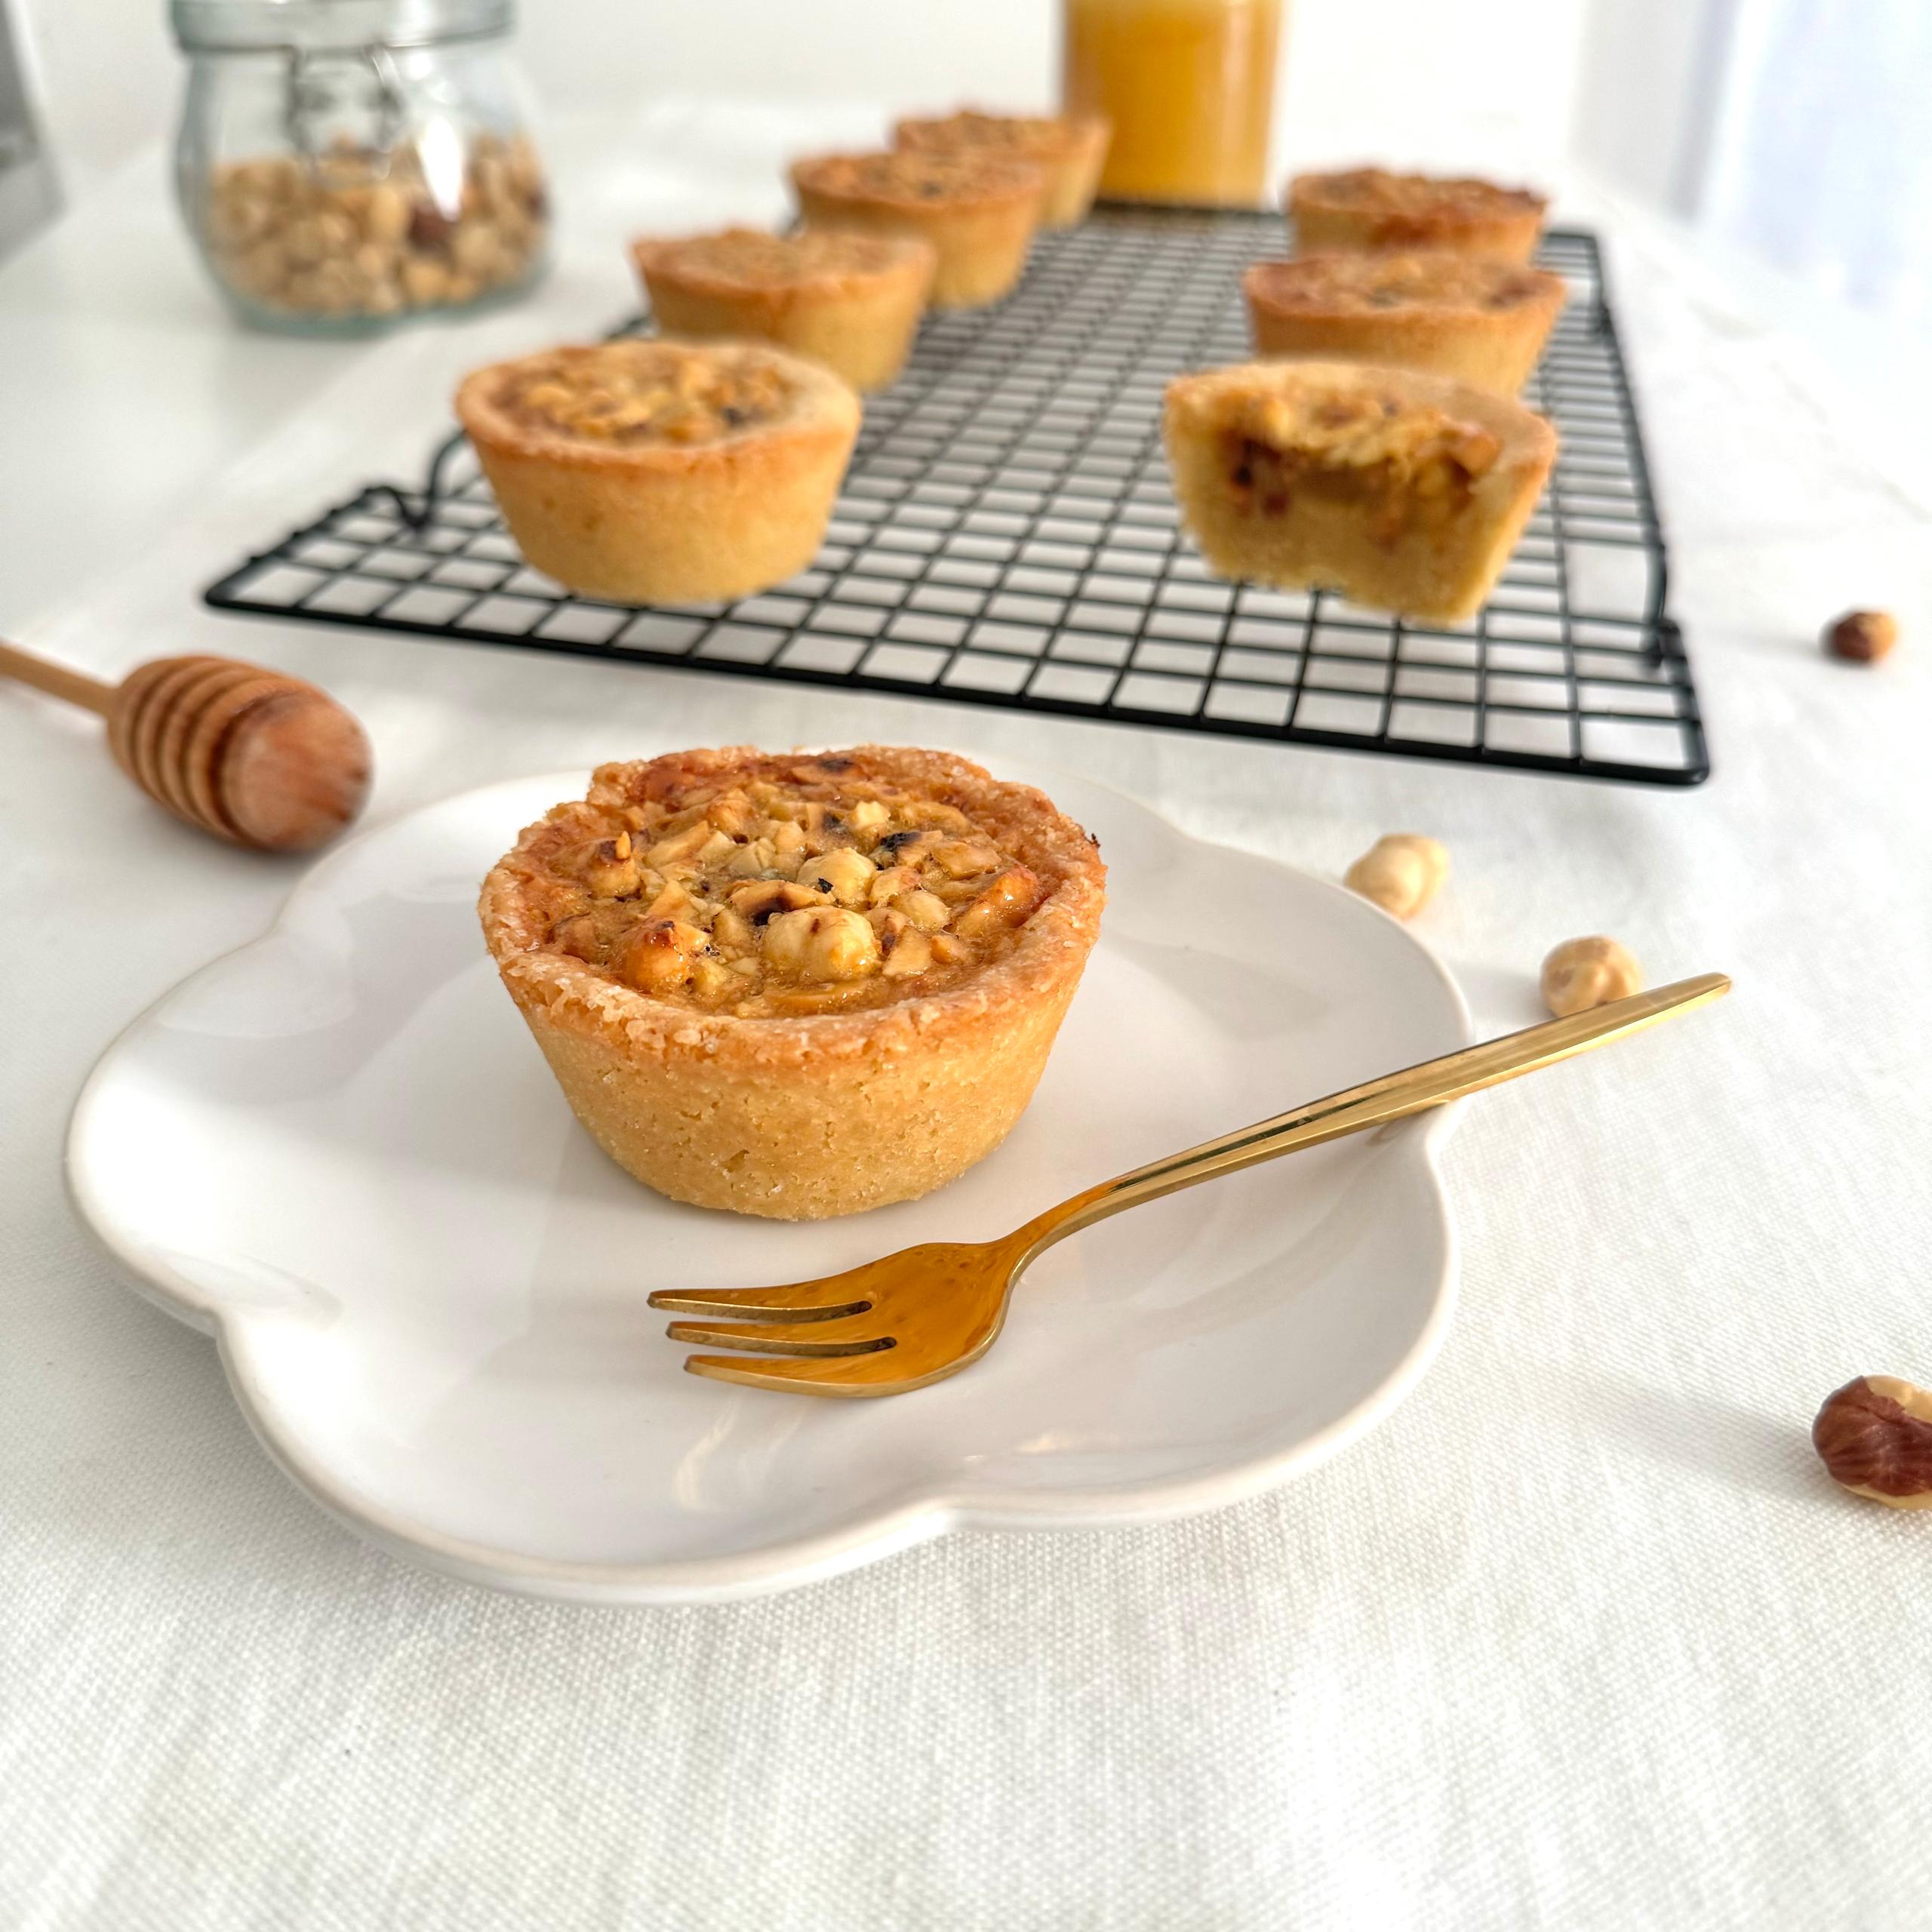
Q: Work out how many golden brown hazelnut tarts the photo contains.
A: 8